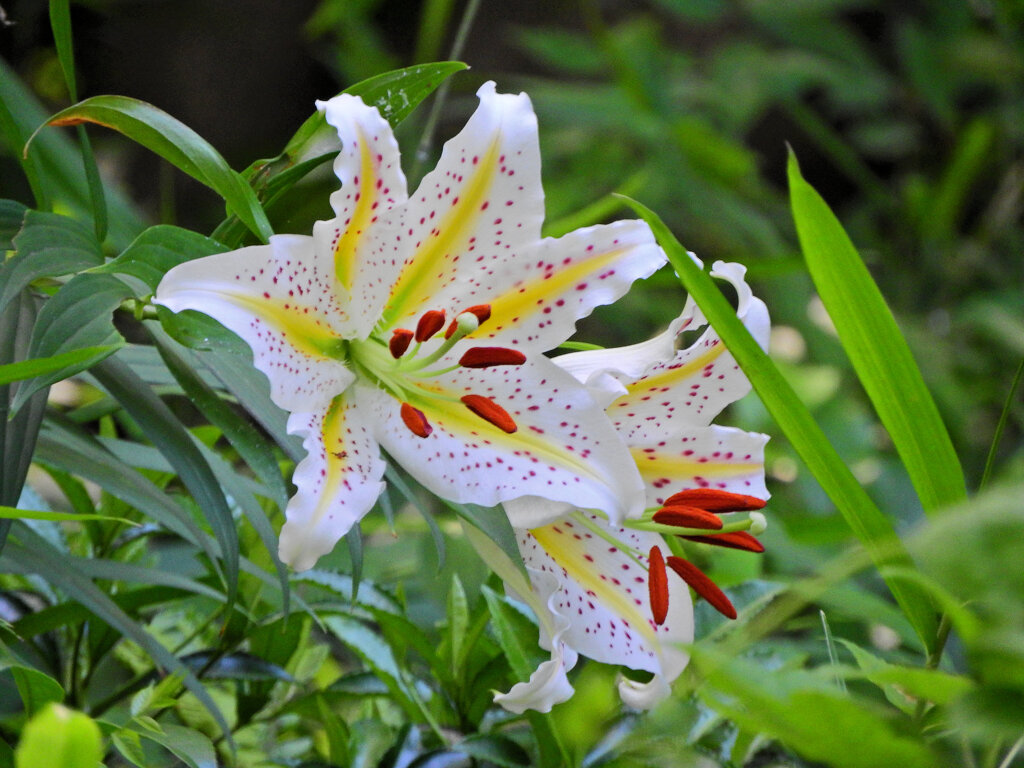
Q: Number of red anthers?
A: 11